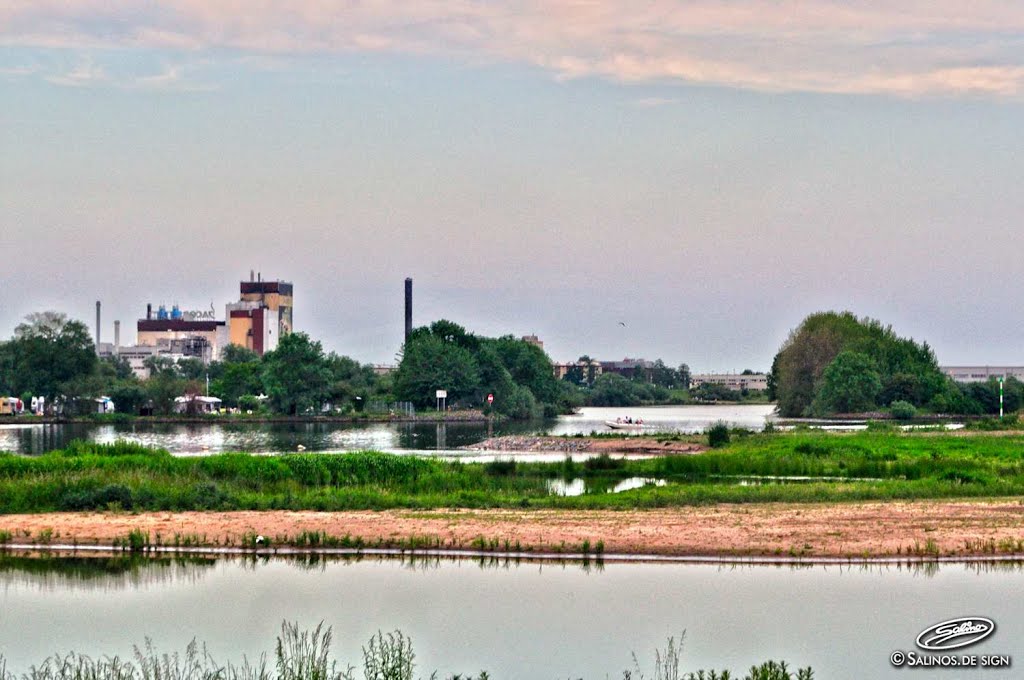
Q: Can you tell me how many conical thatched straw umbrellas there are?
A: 0